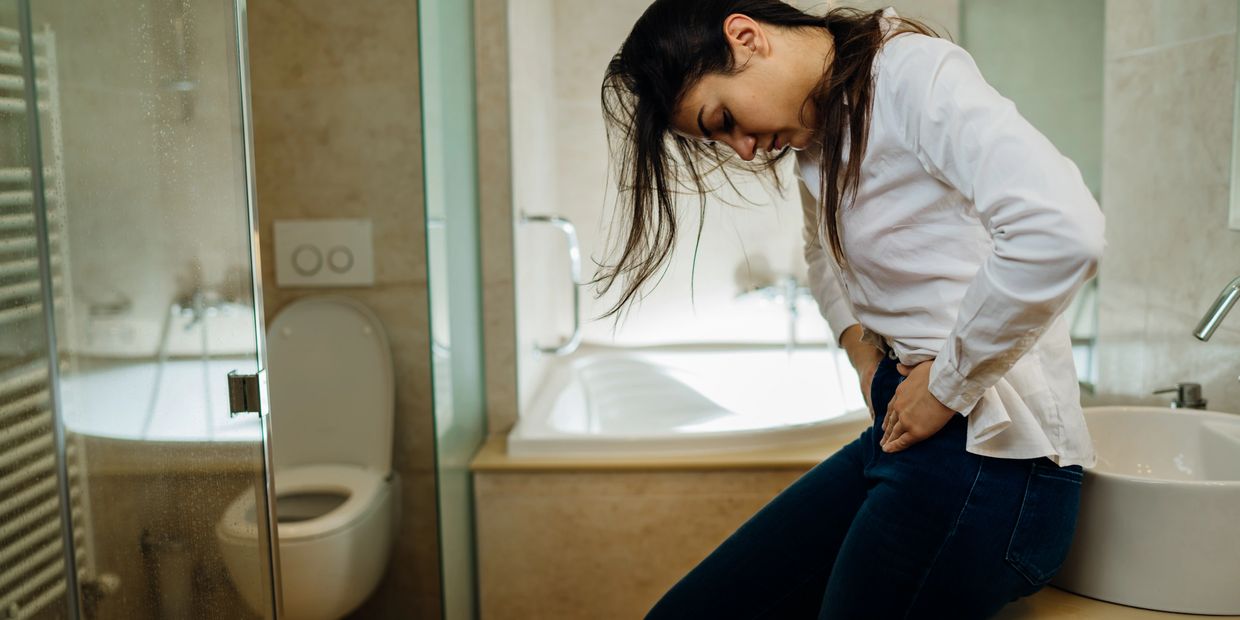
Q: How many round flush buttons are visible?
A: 2